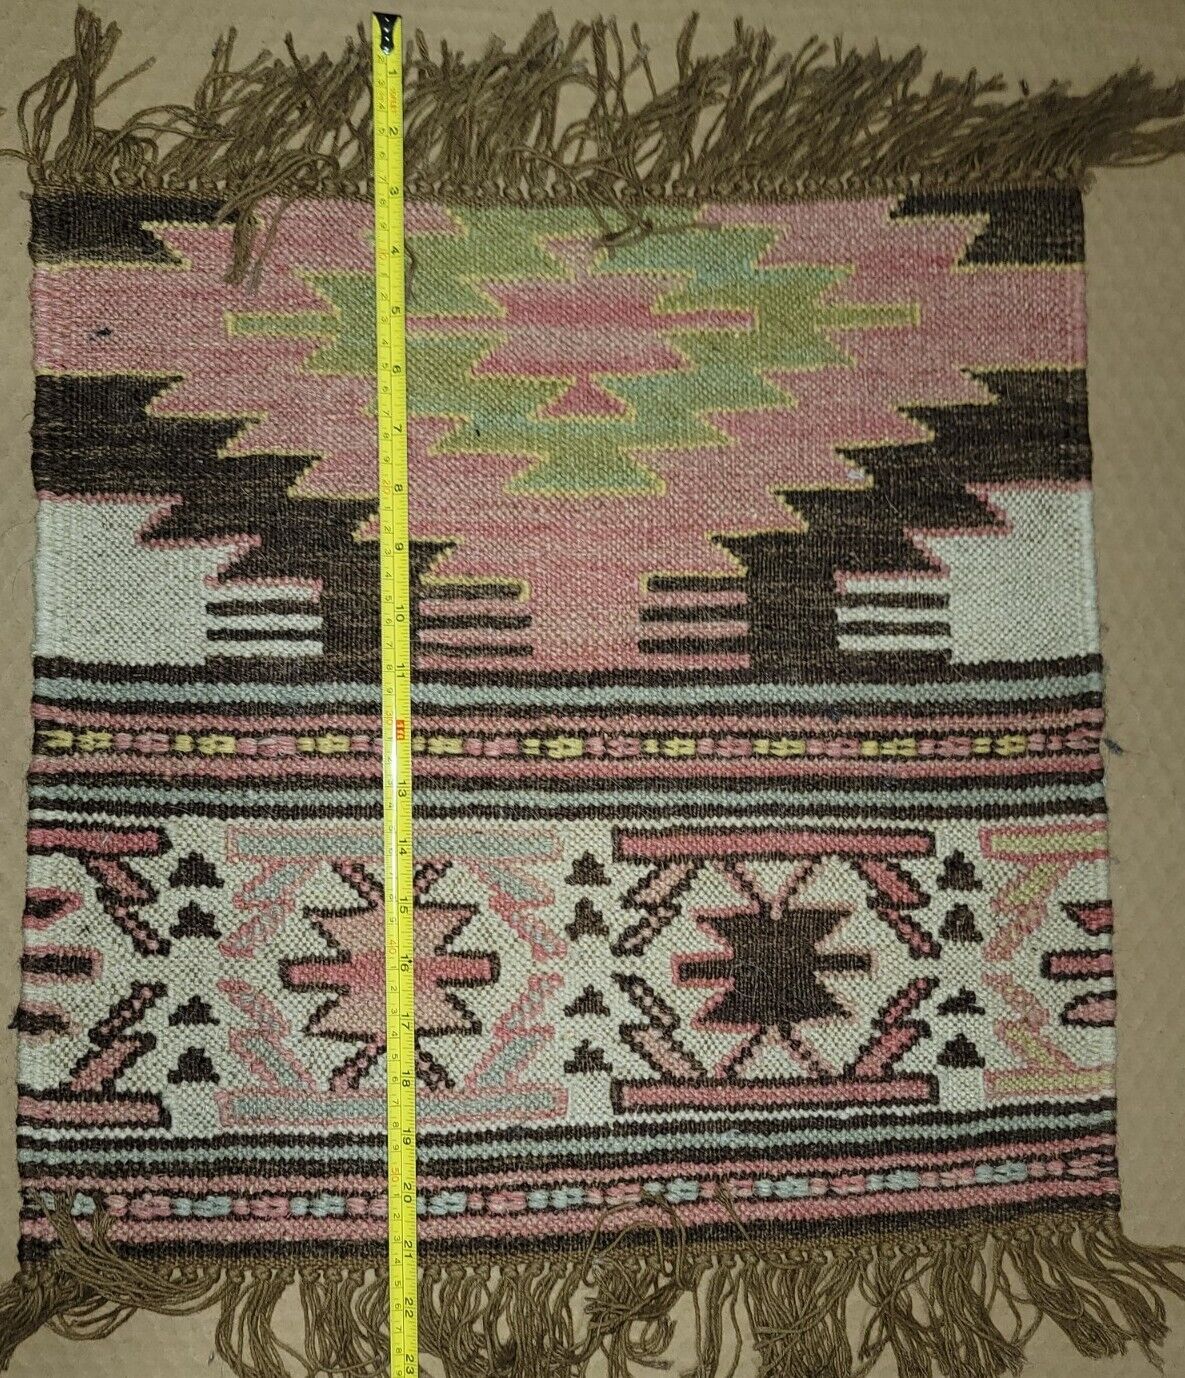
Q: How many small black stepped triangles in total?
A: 12